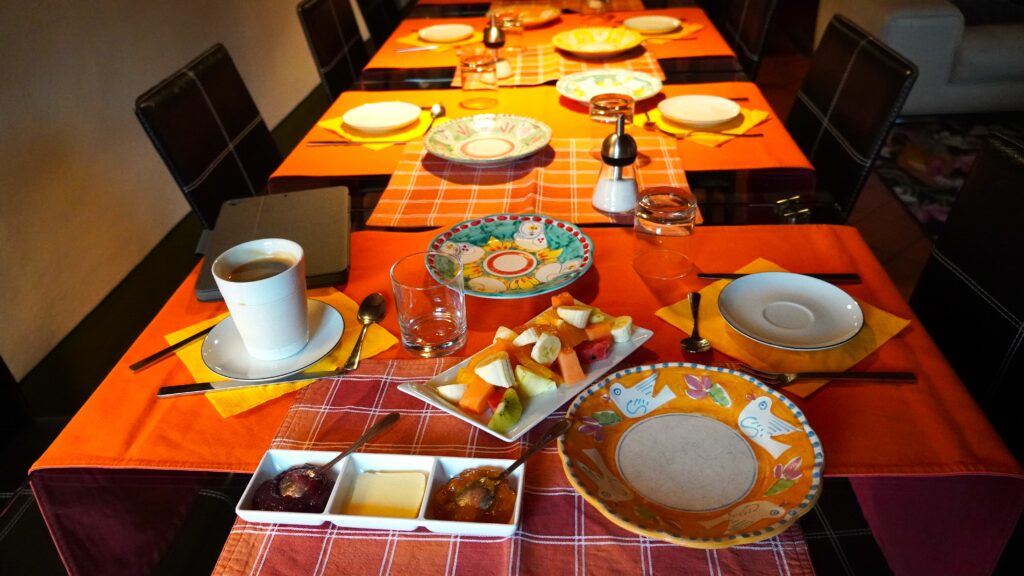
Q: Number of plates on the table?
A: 13